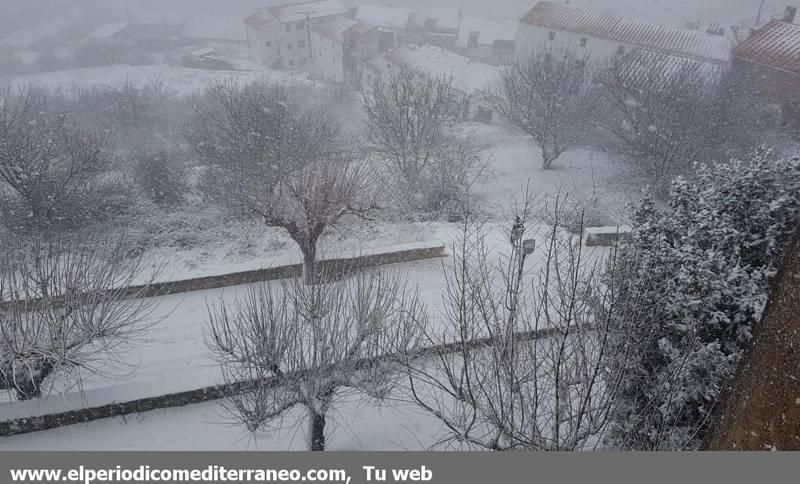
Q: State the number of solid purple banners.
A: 0